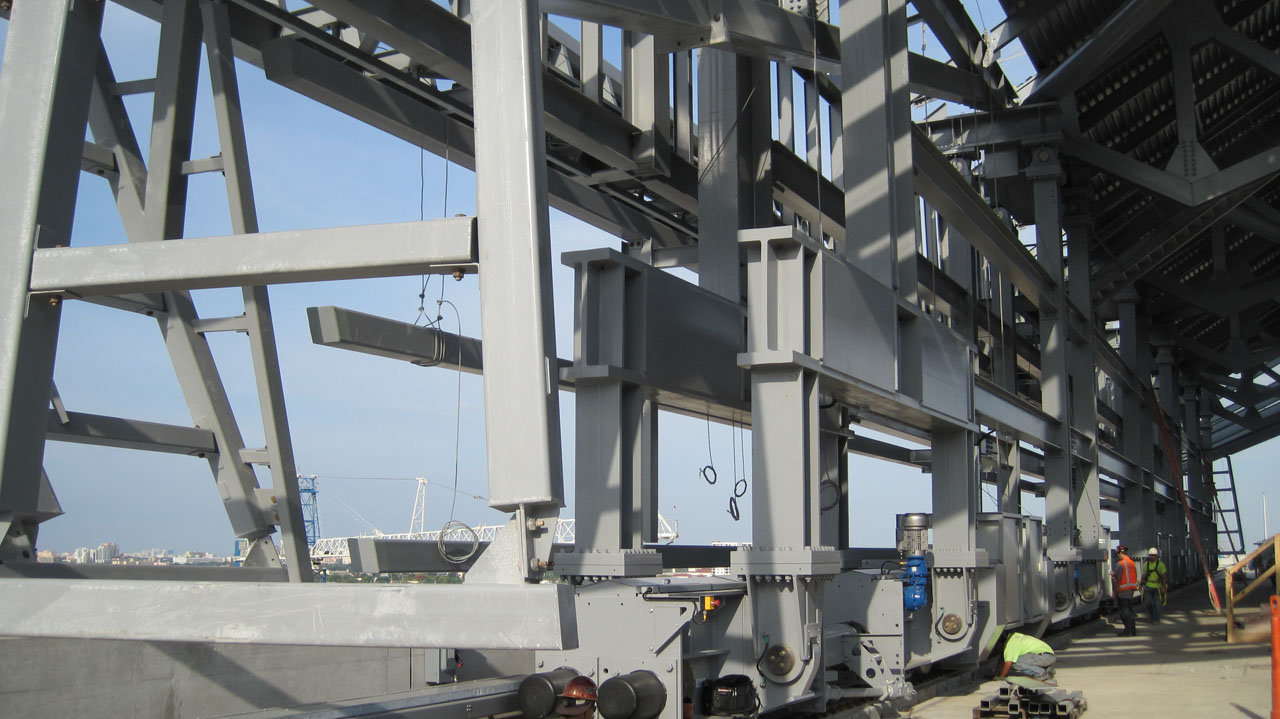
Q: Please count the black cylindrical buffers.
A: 2